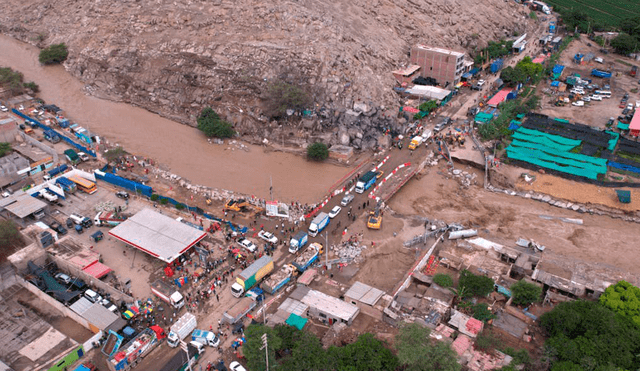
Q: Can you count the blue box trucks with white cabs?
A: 3